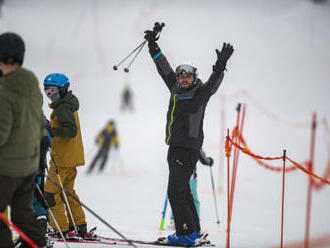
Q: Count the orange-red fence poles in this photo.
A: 5